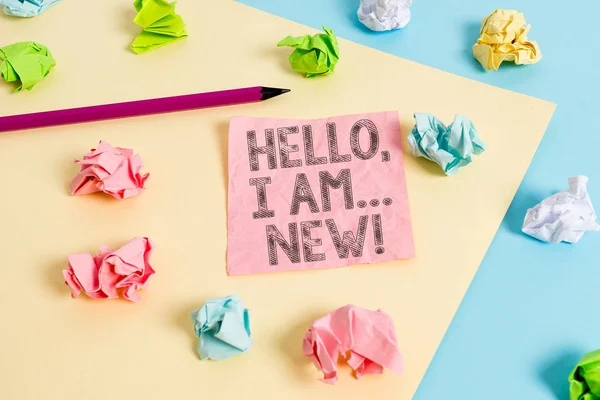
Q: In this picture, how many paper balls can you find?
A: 13